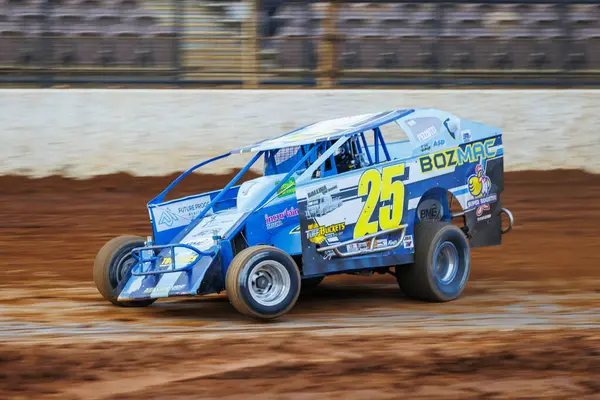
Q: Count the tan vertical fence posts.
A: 2